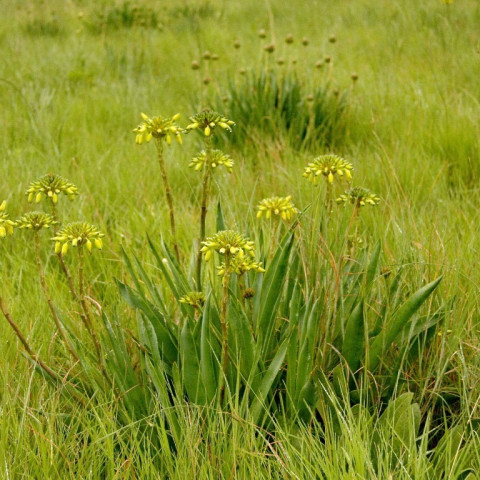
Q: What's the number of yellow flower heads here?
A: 13